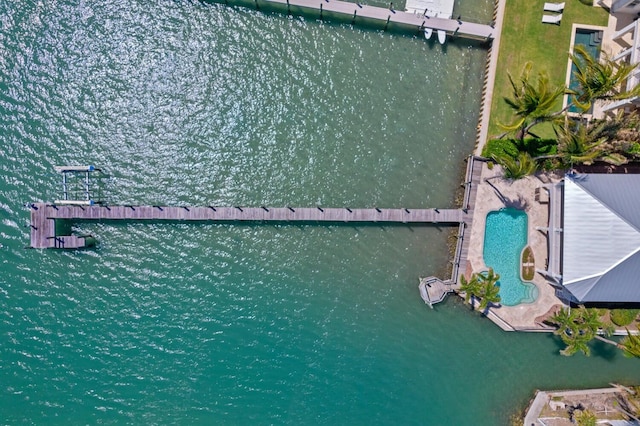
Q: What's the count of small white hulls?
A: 2